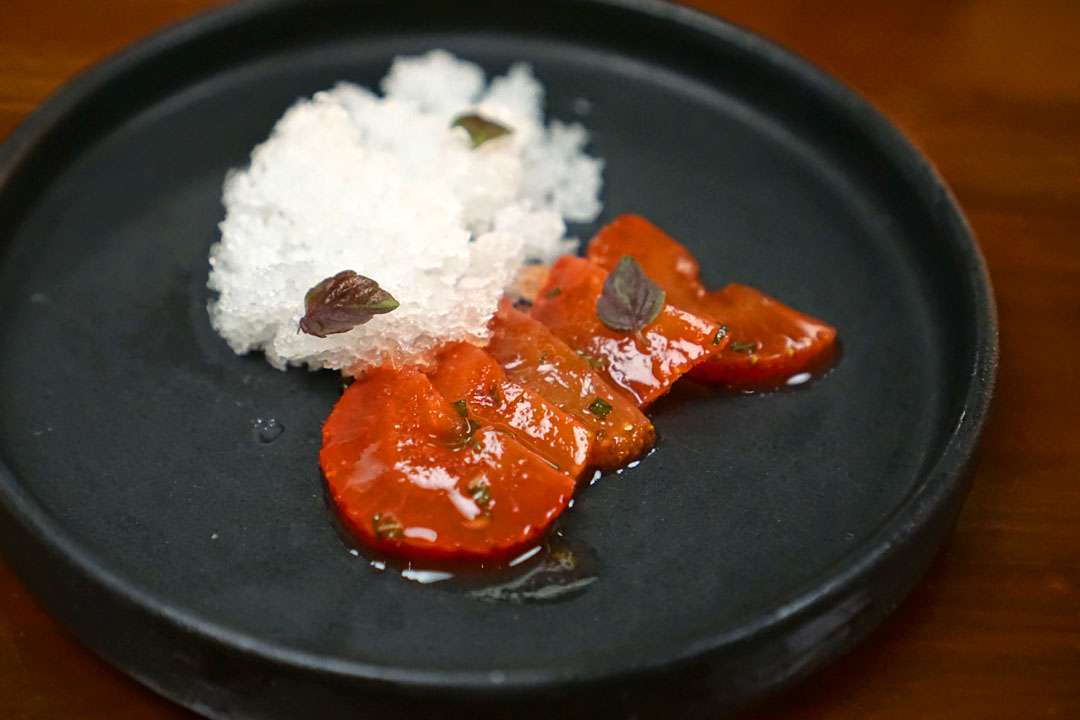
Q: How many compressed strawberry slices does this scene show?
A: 5